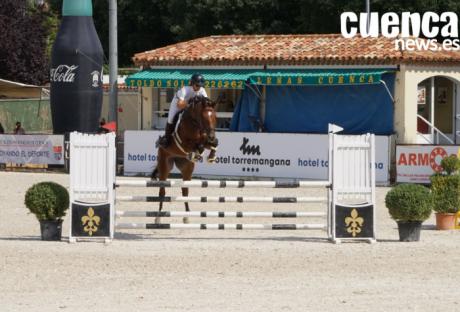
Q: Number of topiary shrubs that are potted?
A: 3